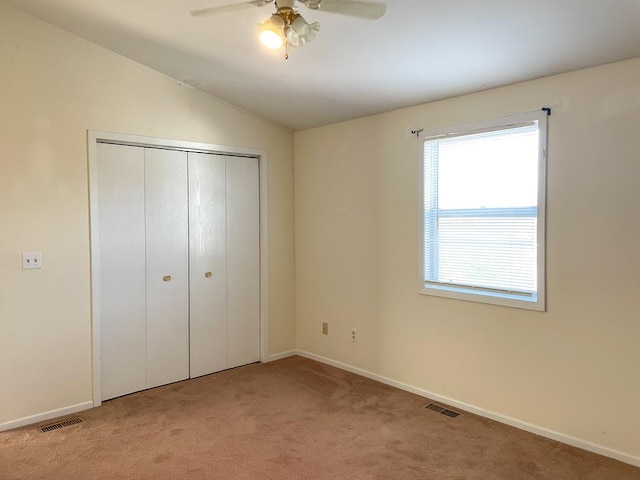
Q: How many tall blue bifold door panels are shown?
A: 0